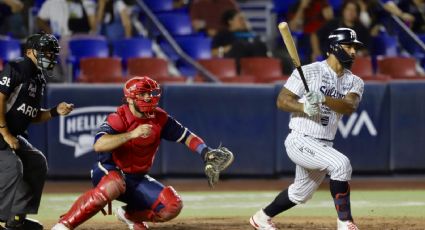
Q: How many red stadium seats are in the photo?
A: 6